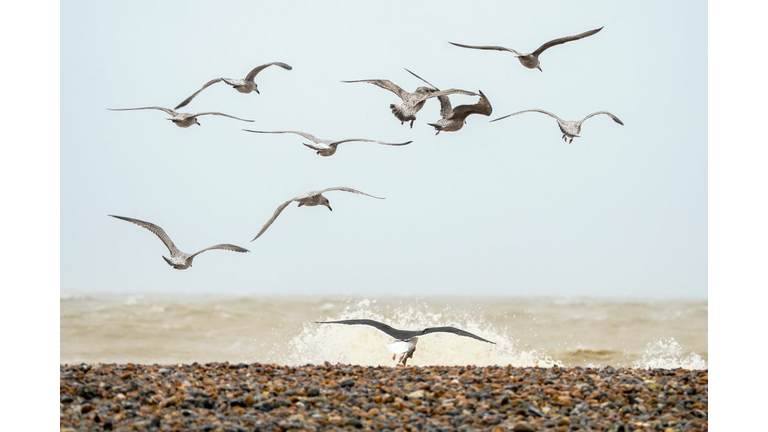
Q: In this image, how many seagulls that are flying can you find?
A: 10